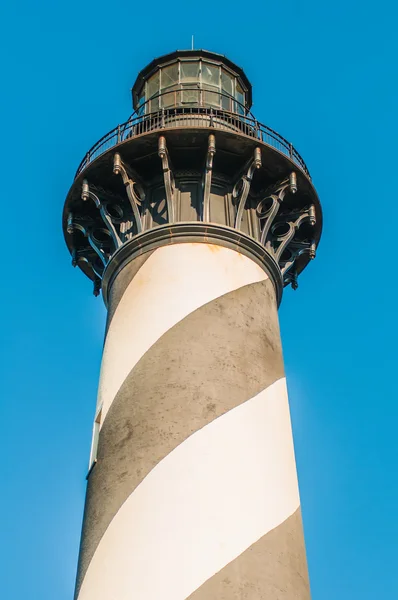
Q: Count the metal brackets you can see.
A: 12